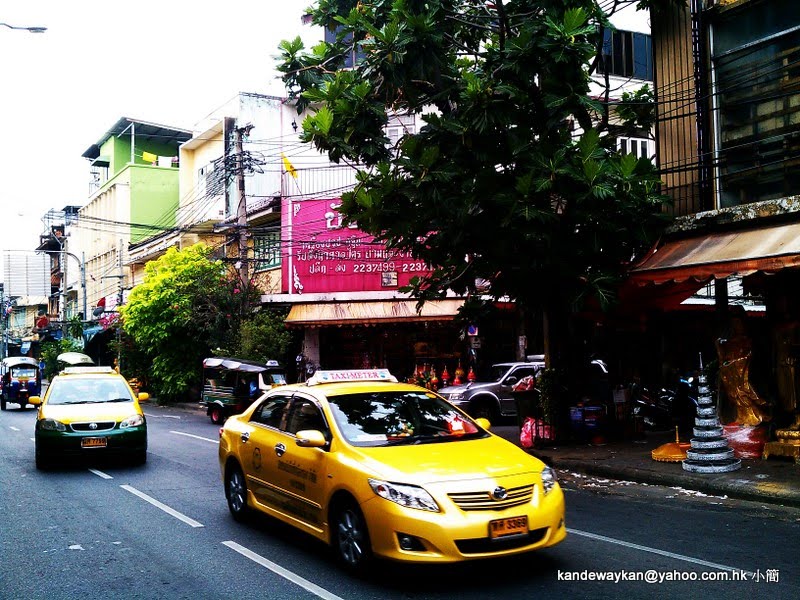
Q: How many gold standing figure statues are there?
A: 2